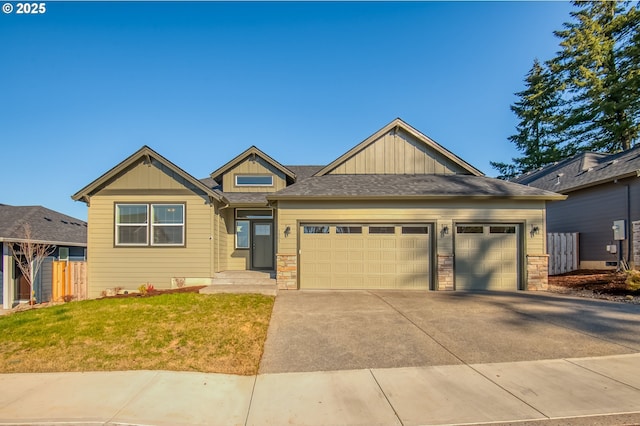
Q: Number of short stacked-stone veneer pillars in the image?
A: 3